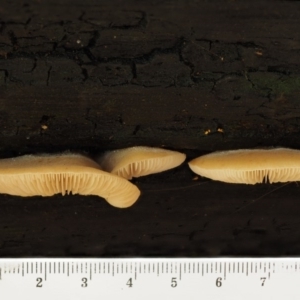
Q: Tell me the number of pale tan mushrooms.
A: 3